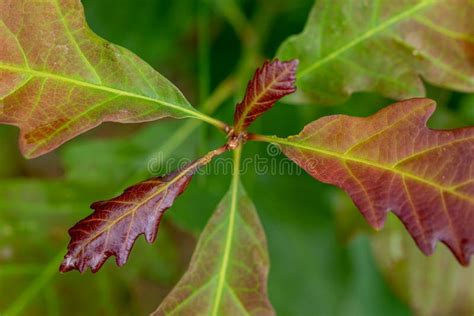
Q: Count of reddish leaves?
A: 3